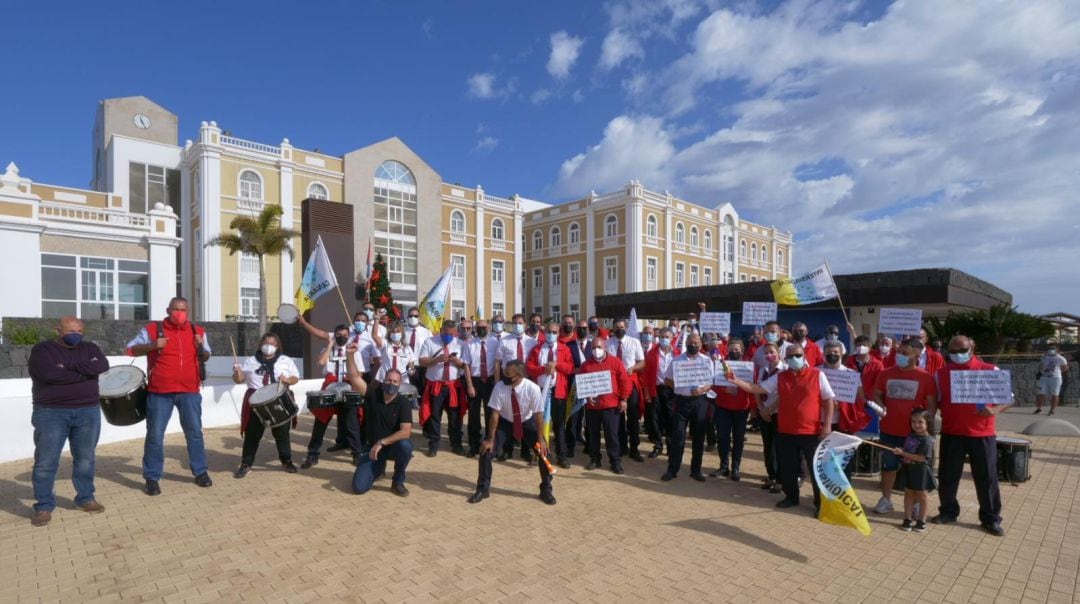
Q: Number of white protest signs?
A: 8